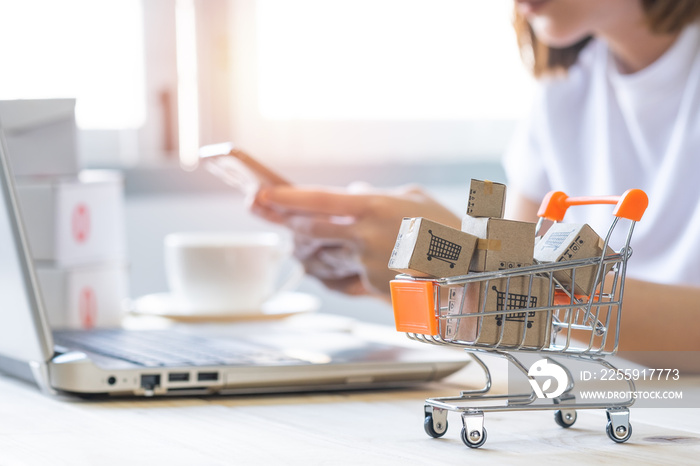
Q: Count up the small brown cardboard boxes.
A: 5